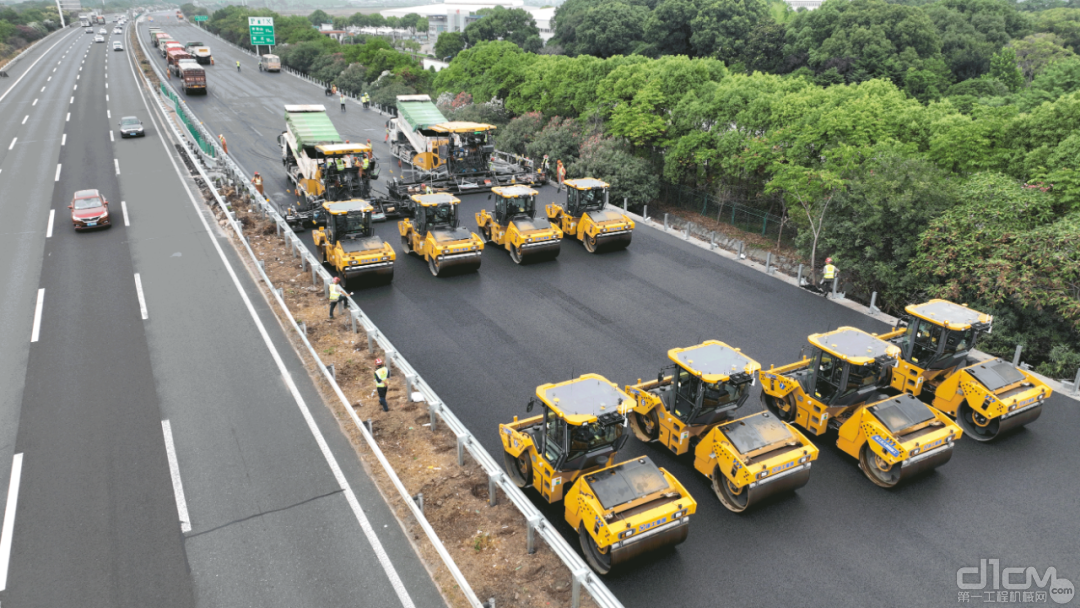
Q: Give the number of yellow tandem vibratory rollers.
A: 8